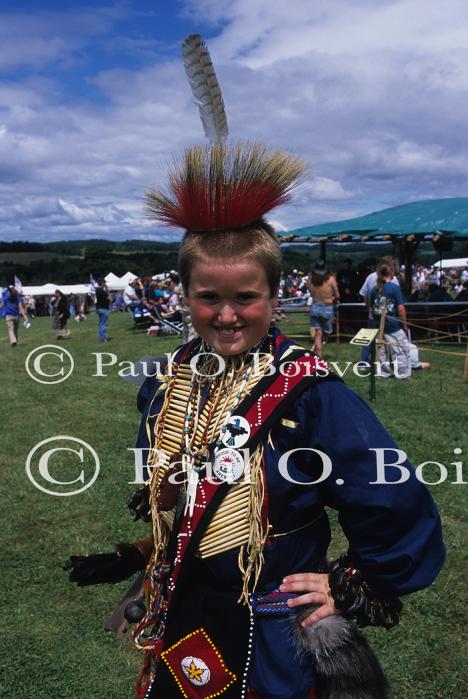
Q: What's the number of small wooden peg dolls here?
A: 0